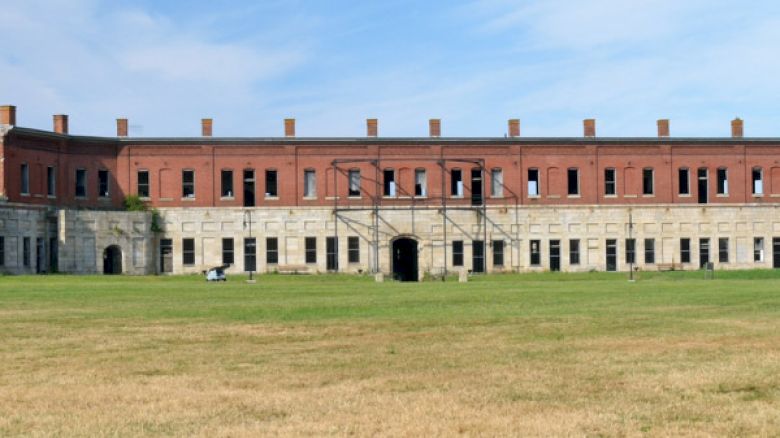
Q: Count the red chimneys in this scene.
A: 11